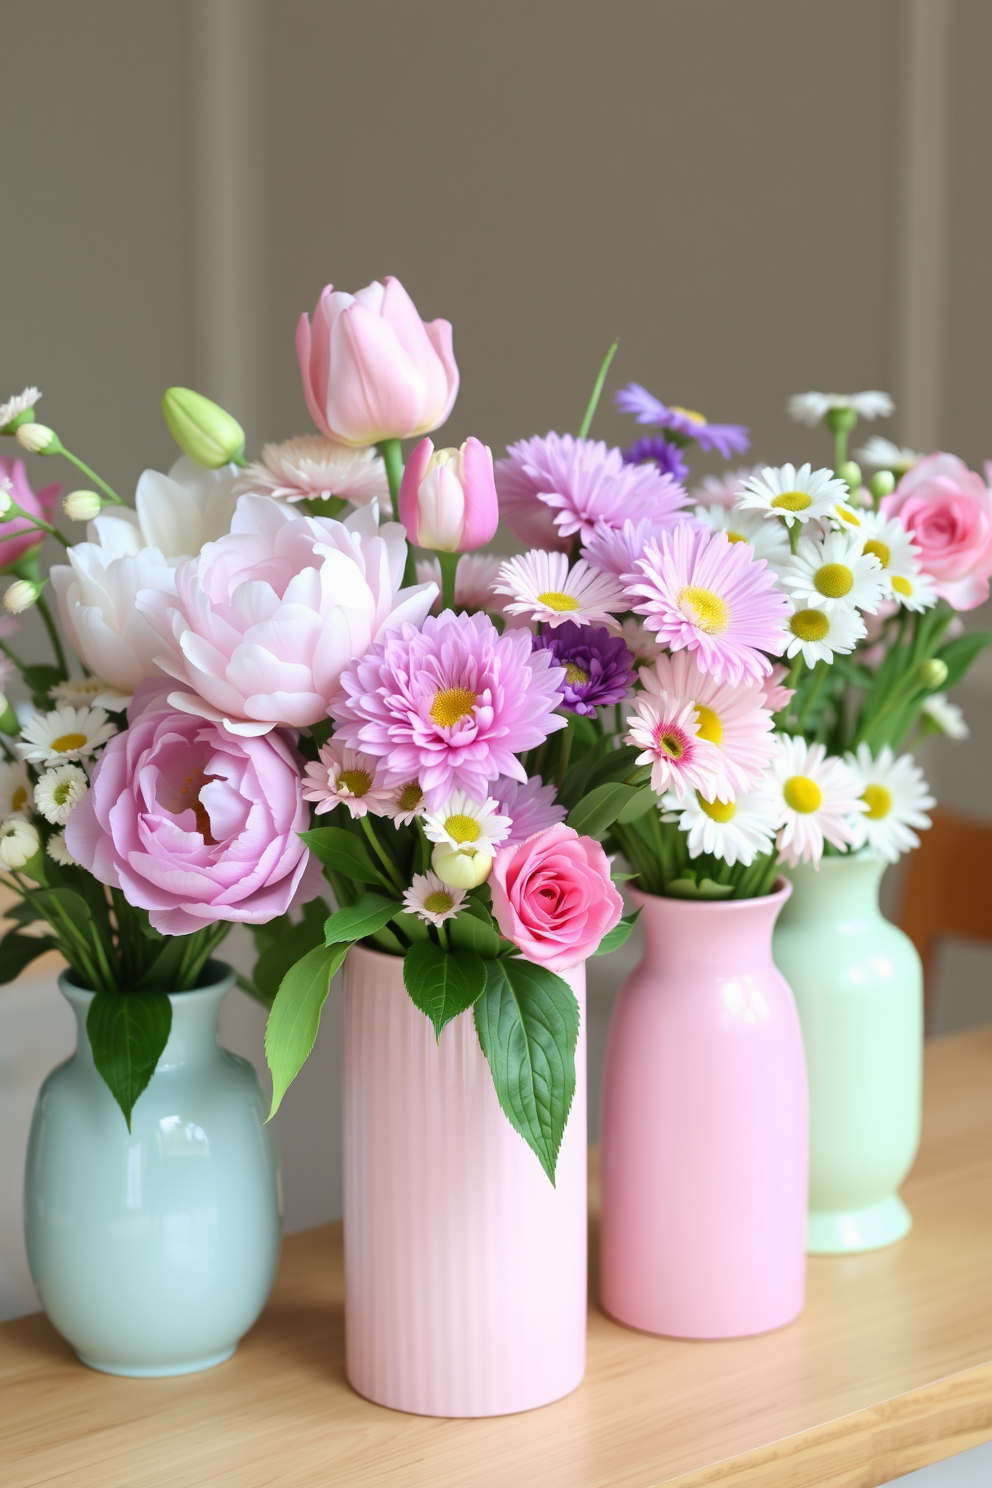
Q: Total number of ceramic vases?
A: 4